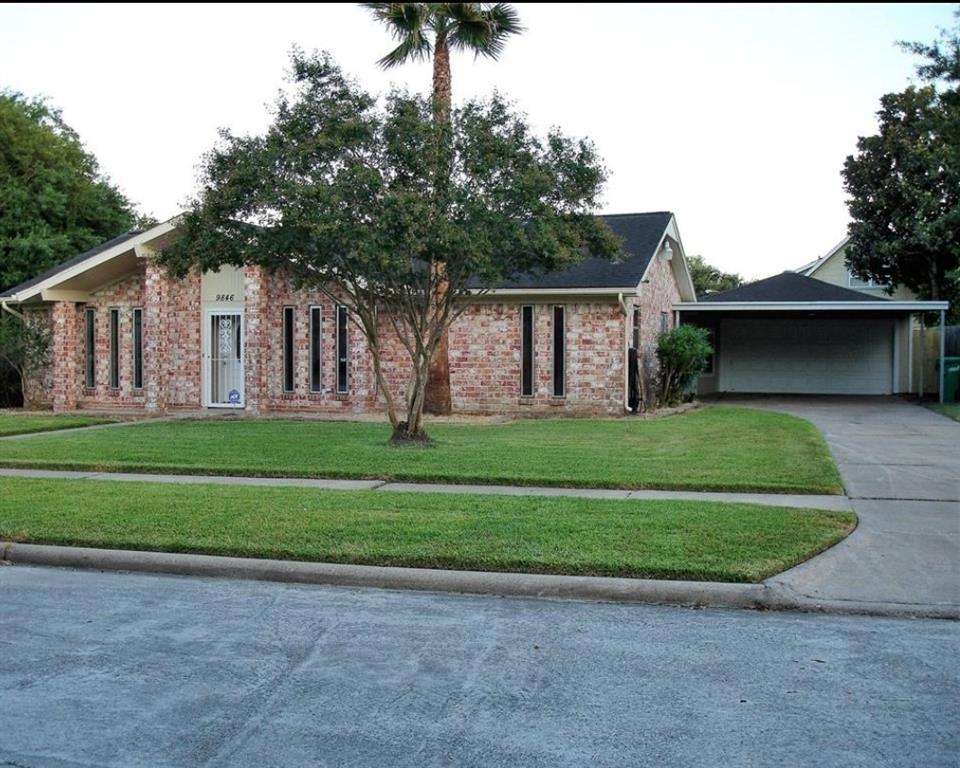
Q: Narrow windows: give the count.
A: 8